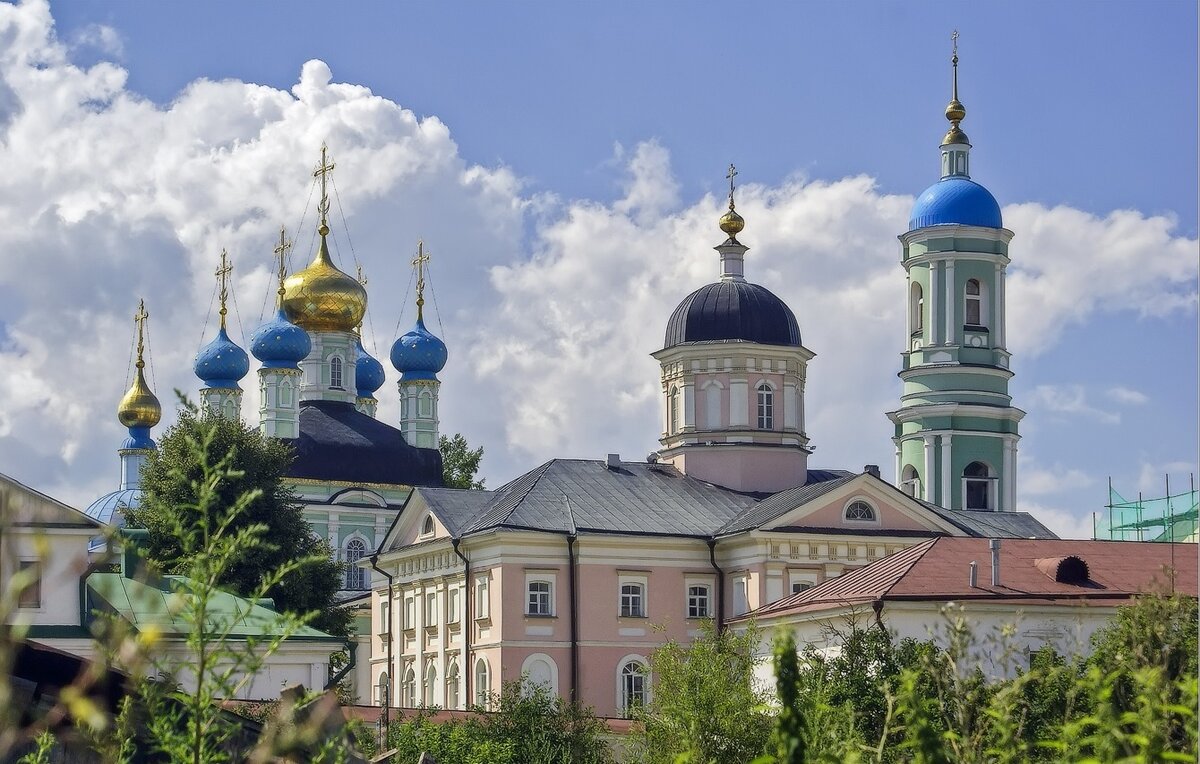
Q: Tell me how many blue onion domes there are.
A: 4